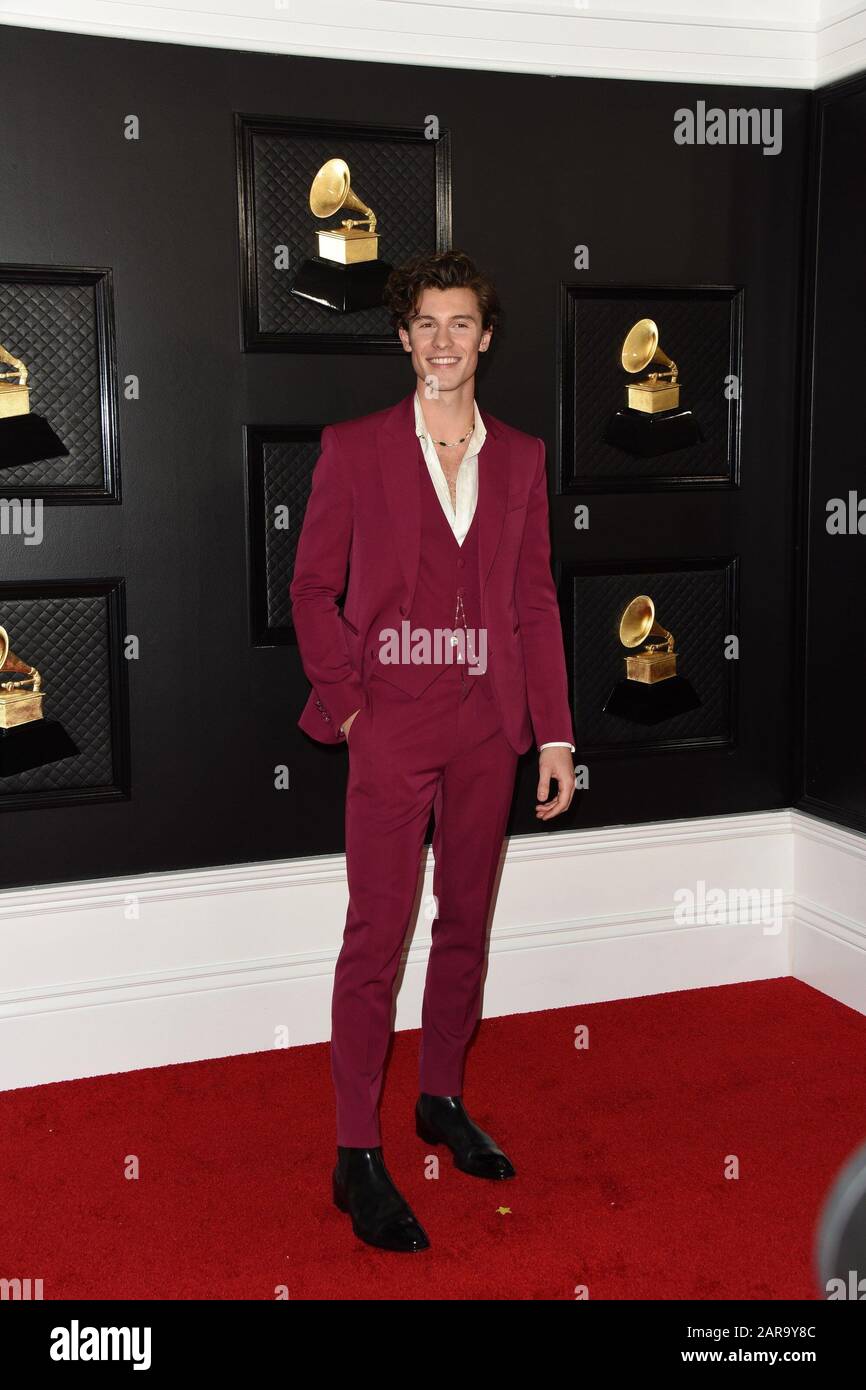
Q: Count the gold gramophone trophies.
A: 5